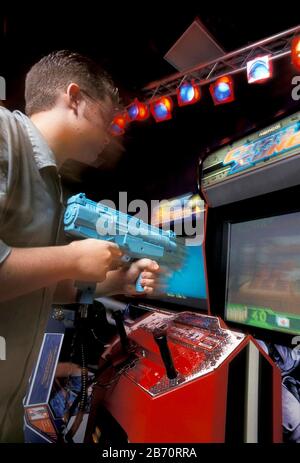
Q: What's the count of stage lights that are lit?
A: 7